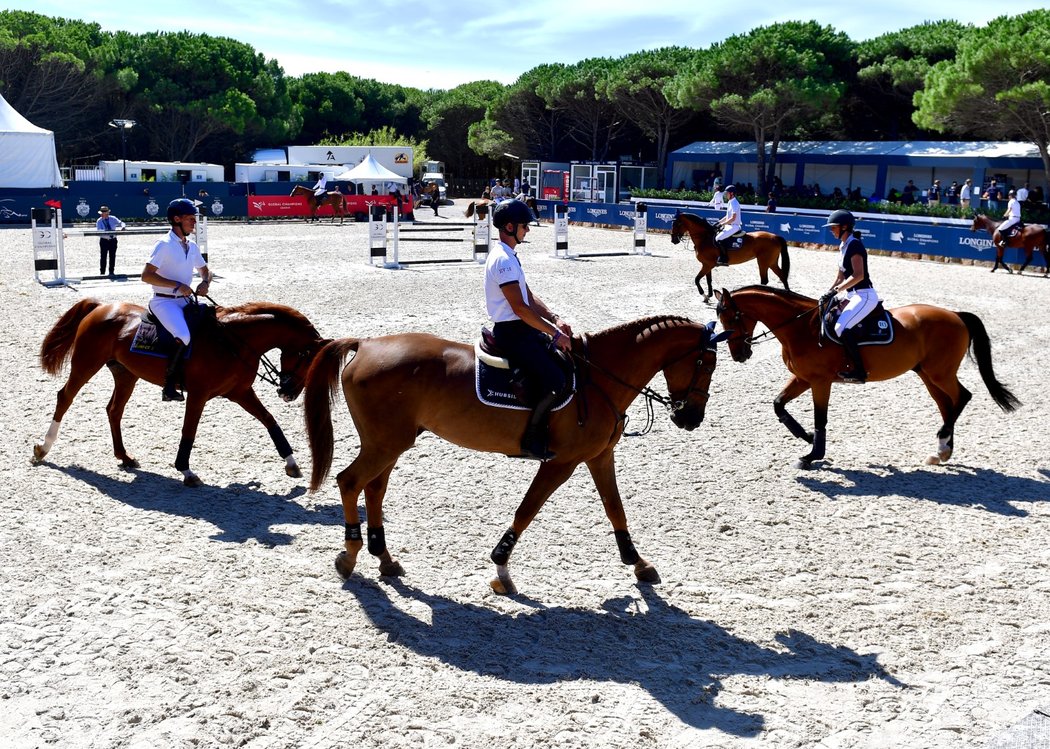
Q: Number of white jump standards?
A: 6